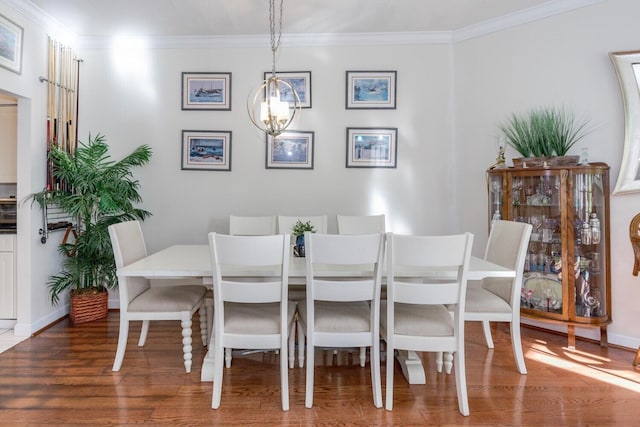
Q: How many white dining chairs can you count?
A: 8